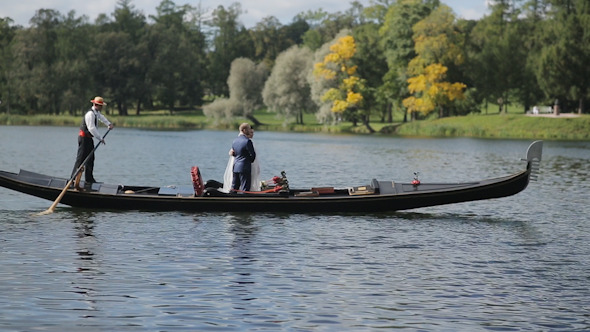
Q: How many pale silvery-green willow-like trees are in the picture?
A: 3